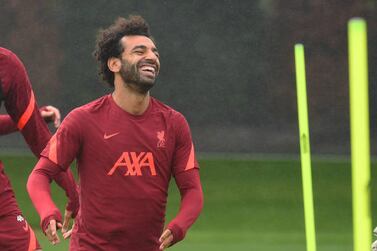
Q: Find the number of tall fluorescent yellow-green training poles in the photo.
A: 2